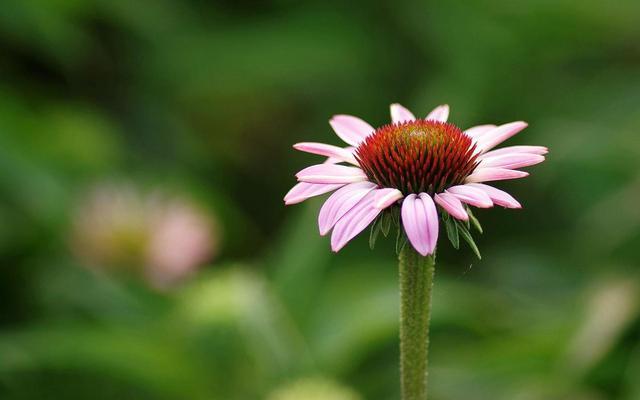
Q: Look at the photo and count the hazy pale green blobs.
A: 2